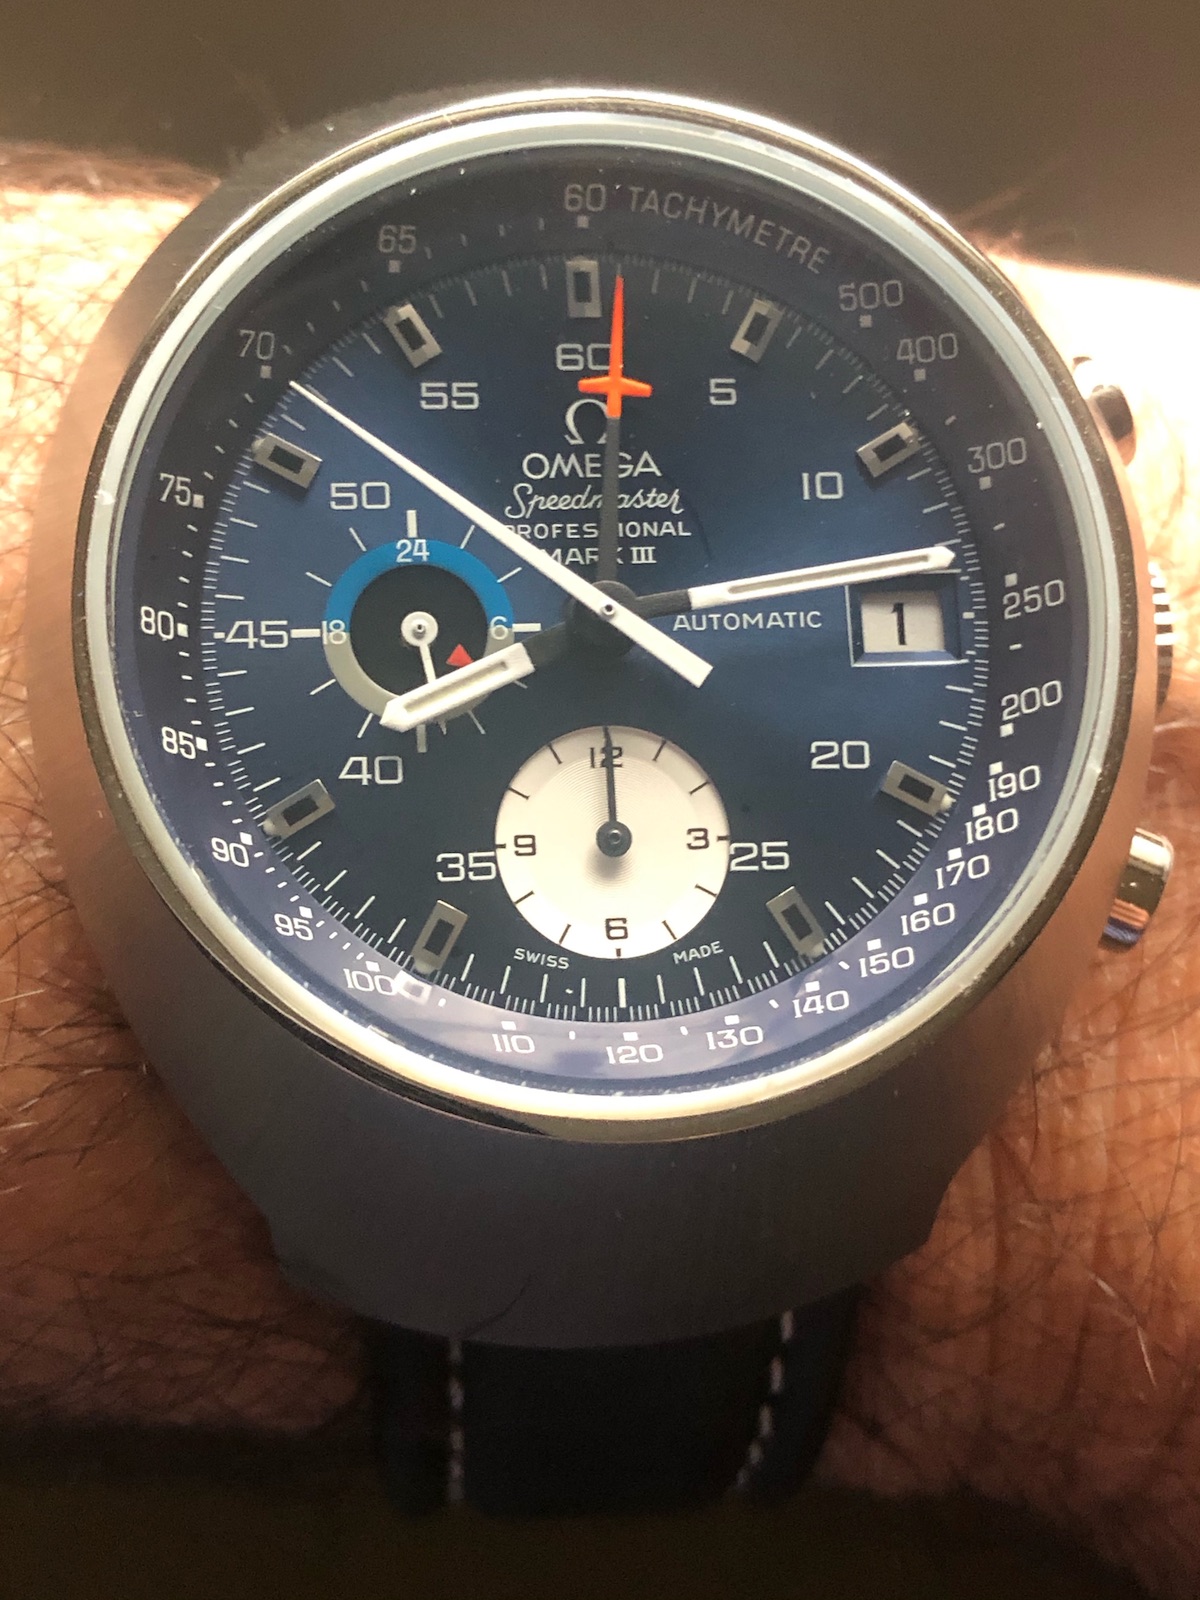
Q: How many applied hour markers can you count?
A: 9